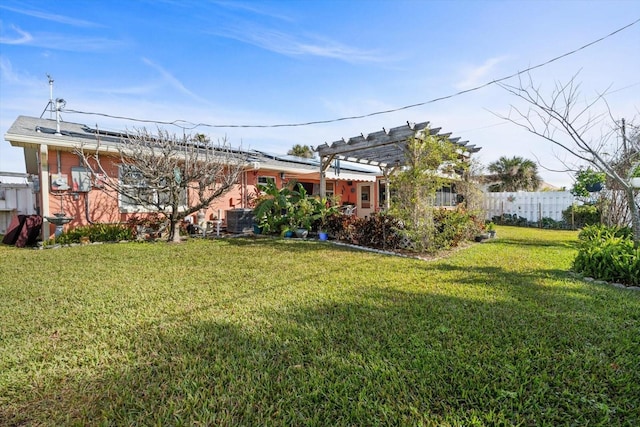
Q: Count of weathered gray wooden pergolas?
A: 1